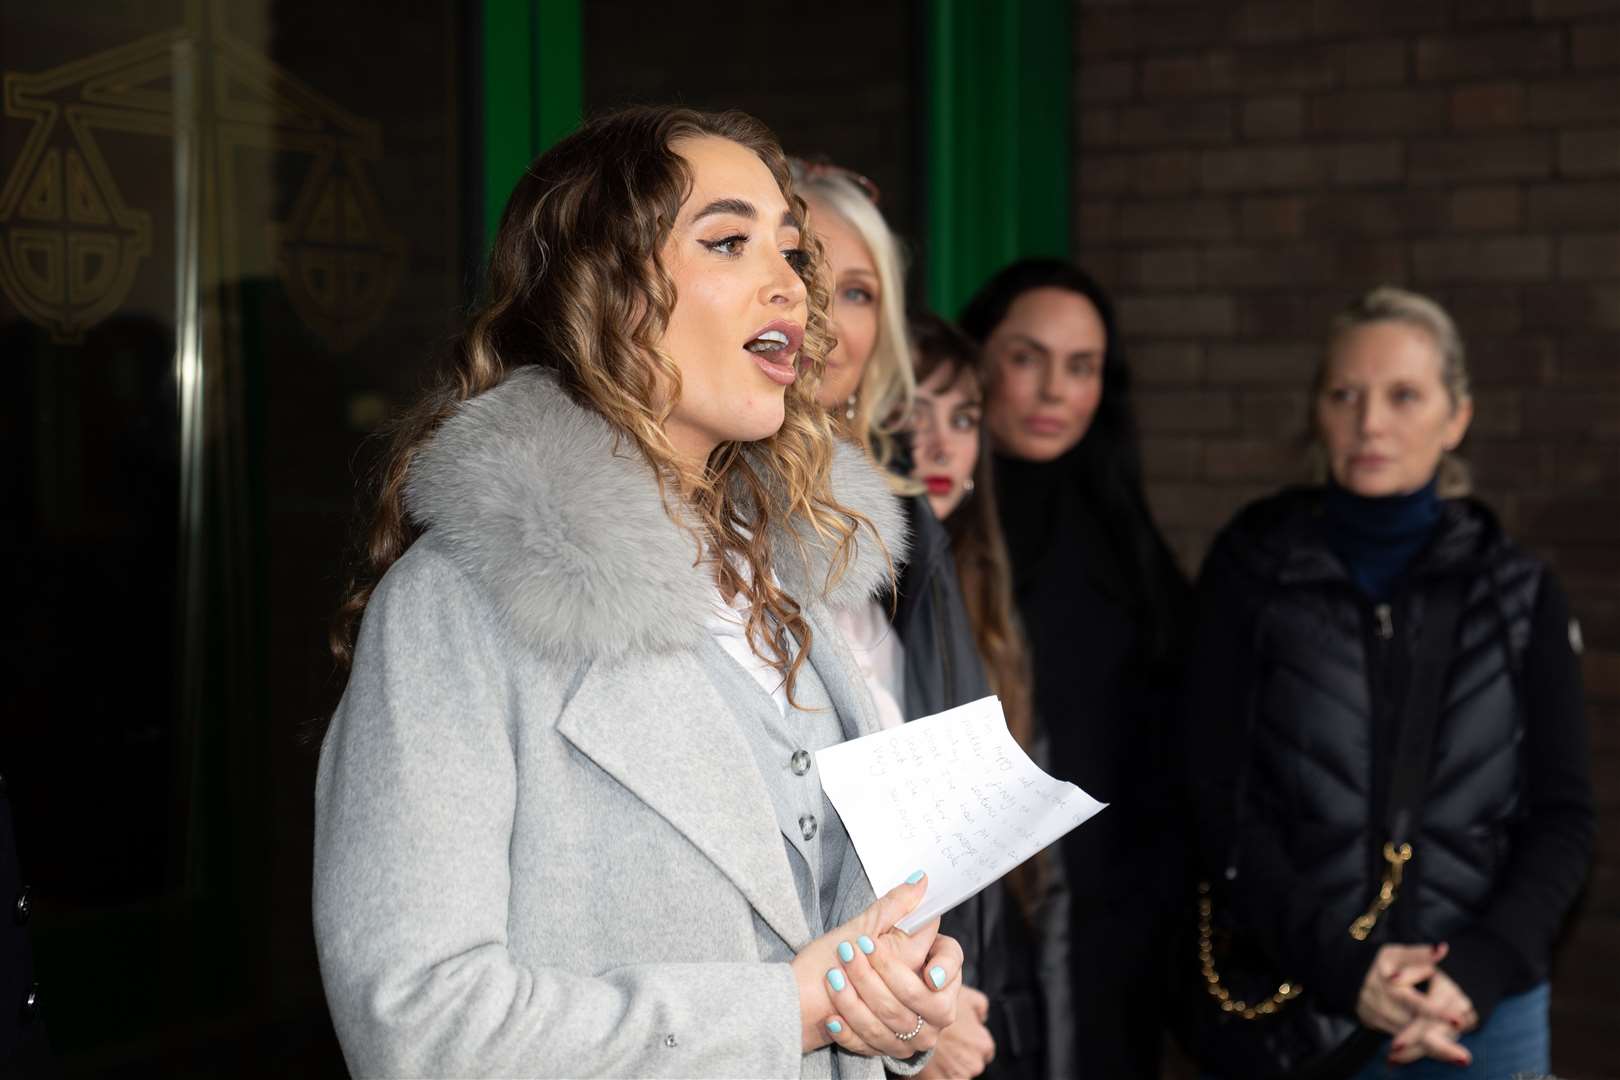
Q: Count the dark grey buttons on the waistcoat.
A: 2